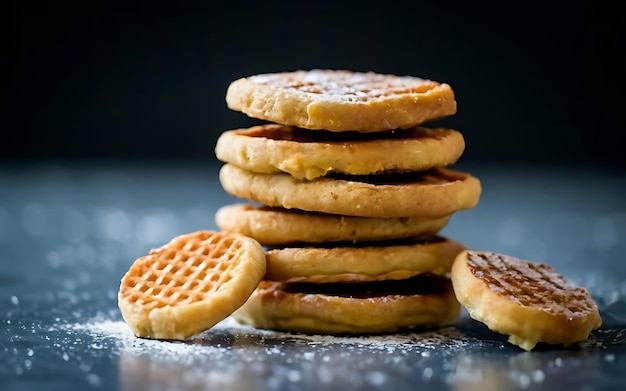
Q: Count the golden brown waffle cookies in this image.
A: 8